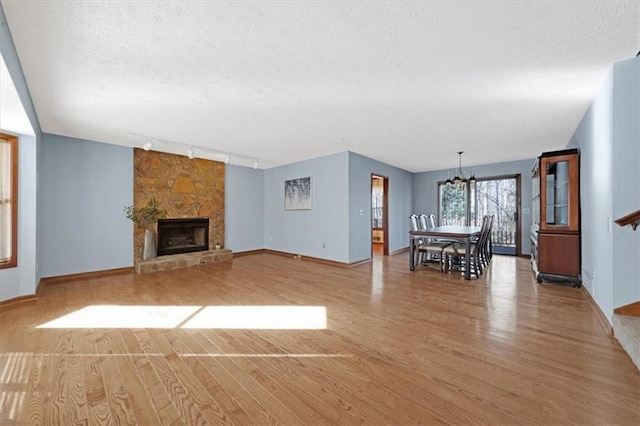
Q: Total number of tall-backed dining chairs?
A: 6